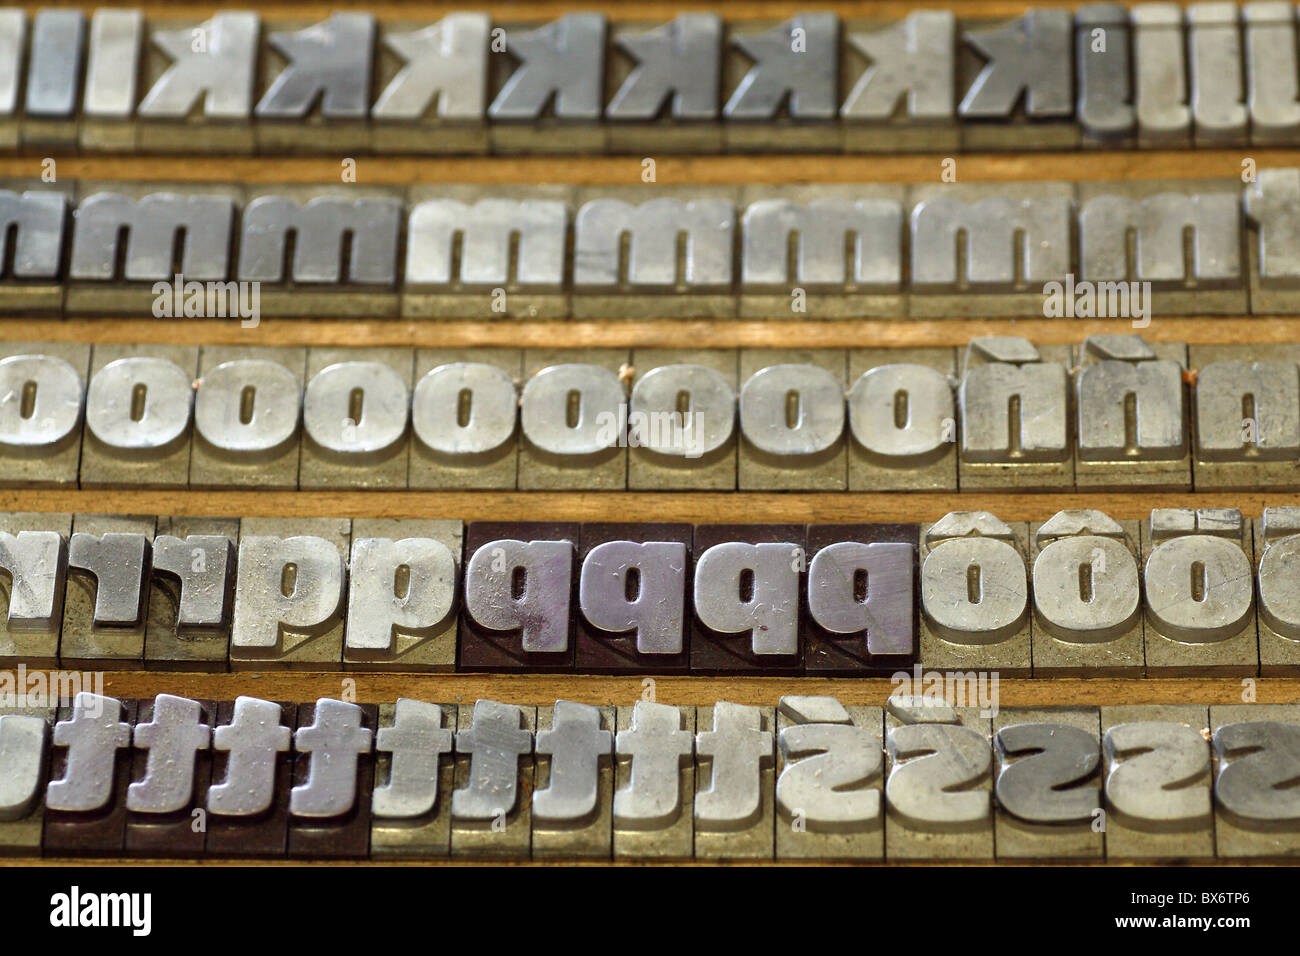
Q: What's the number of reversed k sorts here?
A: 8